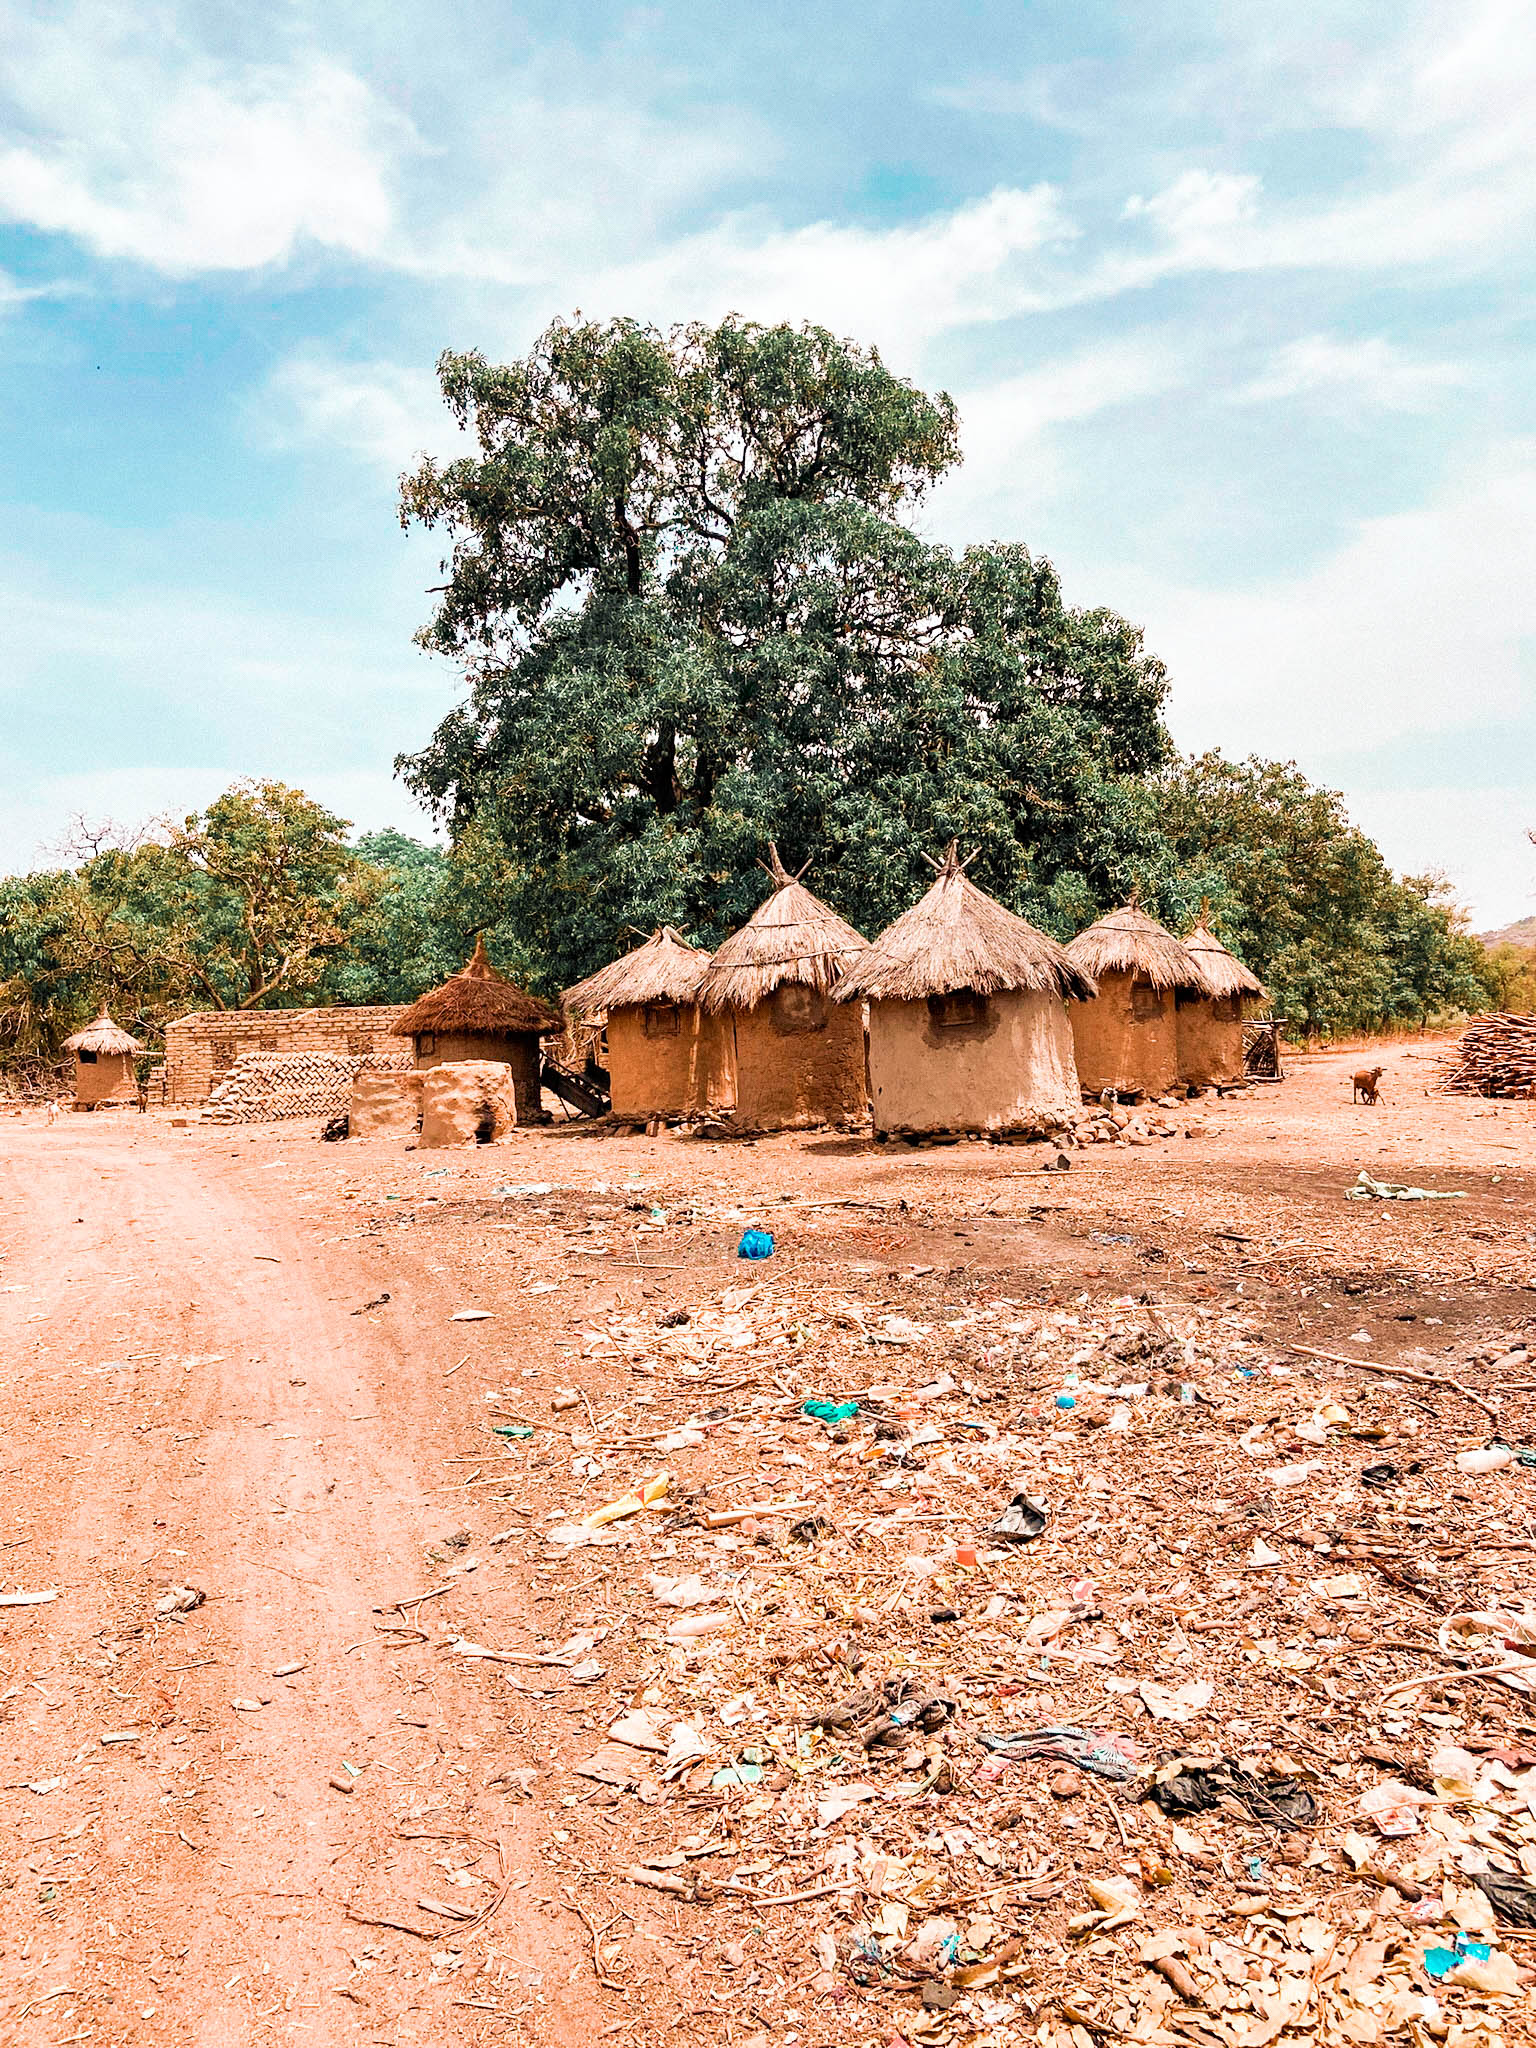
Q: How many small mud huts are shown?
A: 7